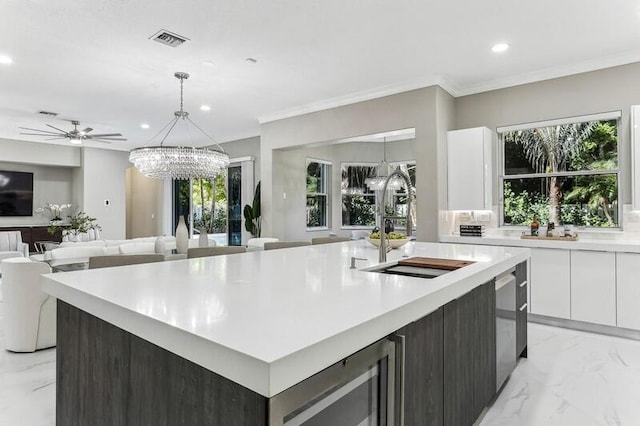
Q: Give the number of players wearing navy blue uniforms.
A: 0